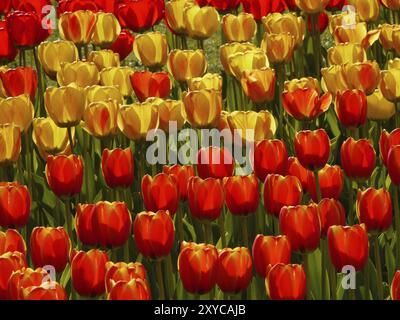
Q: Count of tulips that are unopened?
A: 0